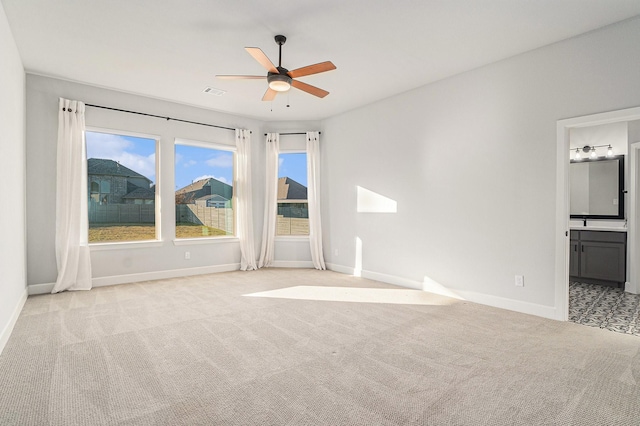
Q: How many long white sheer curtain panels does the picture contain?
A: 4